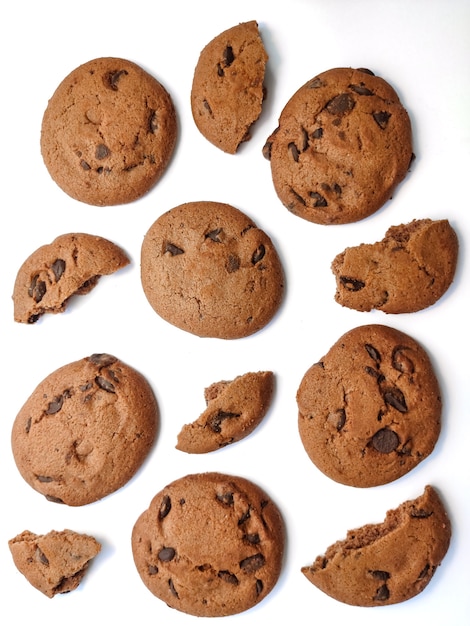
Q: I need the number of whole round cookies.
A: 6